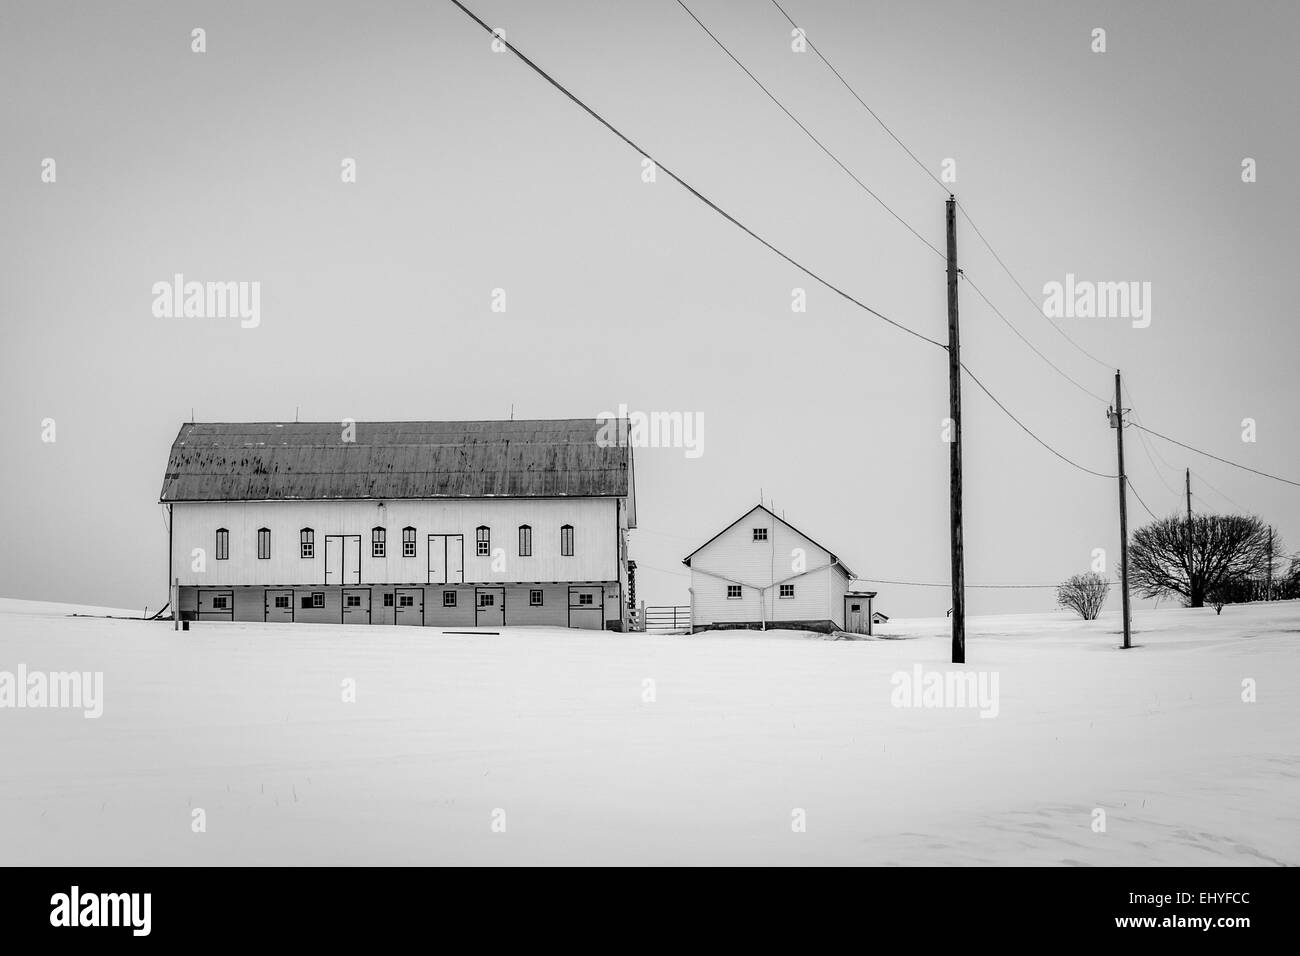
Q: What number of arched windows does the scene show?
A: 8